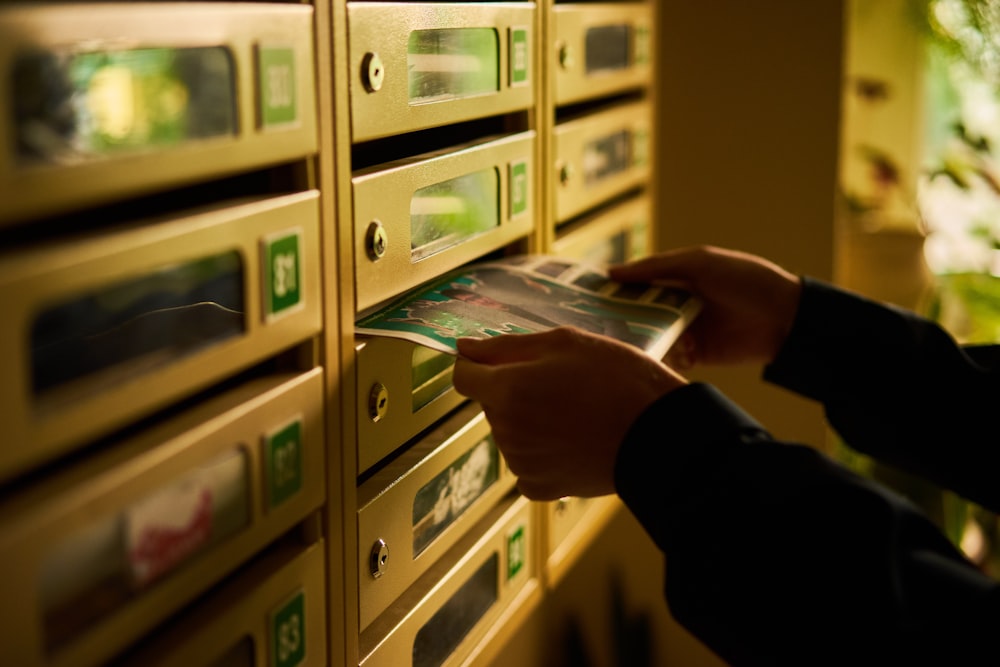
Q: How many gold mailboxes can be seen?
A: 13